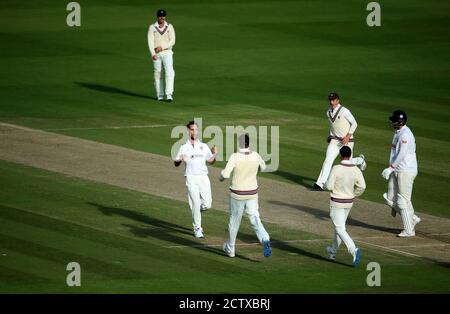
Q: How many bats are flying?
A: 0